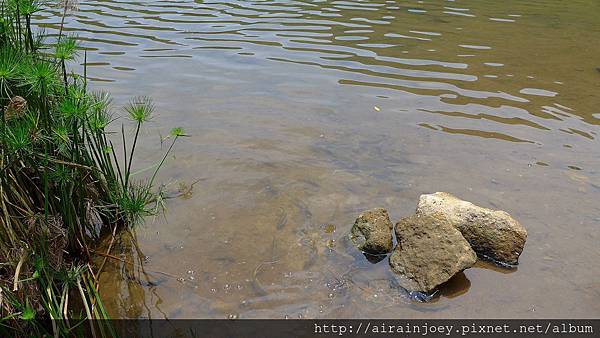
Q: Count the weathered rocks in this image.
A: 3